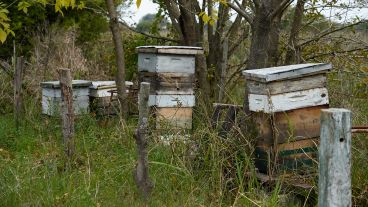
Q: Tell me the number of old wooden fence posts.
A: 4